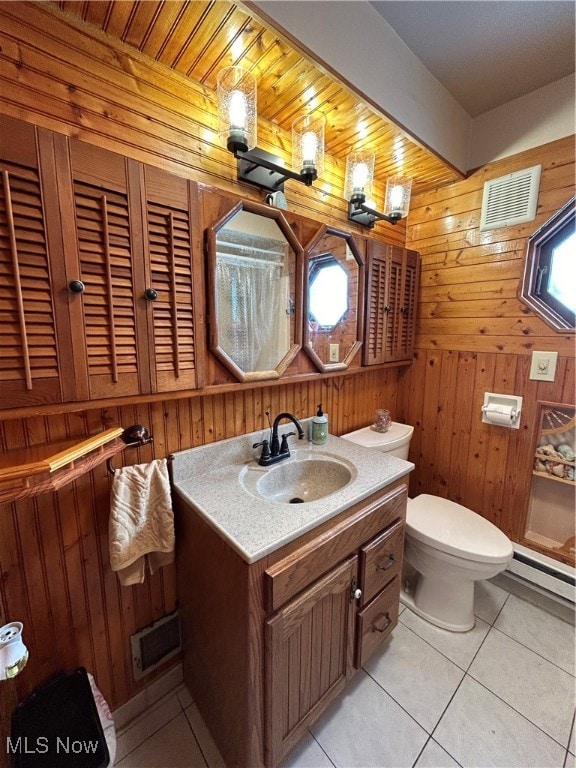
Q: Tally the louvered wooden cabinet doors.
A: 6